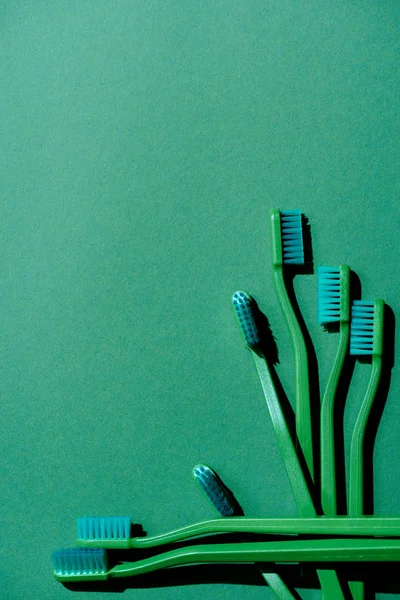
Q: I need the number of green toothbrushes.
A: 7